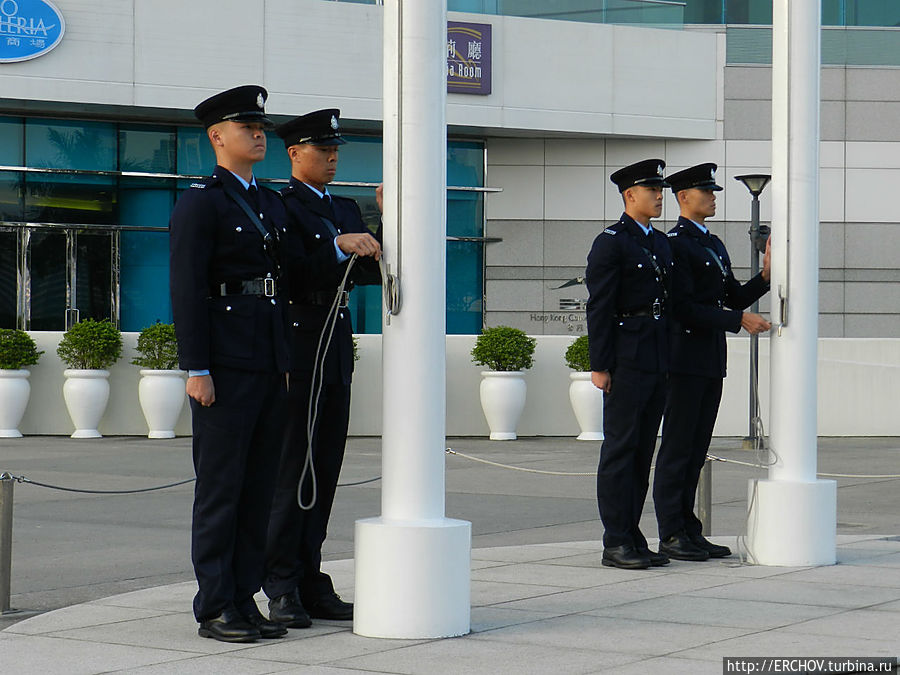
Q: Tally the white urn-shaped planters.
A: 5